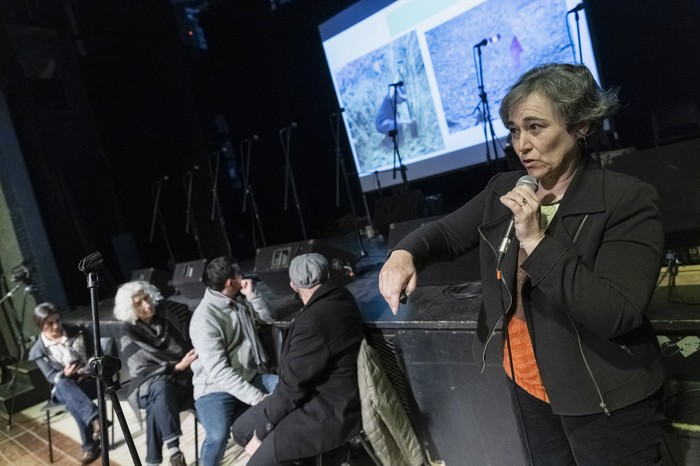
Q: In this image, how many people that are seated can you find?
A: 4